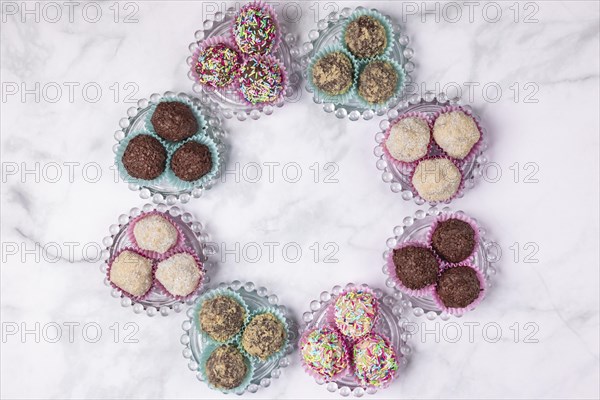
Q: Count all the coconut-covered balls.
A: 6